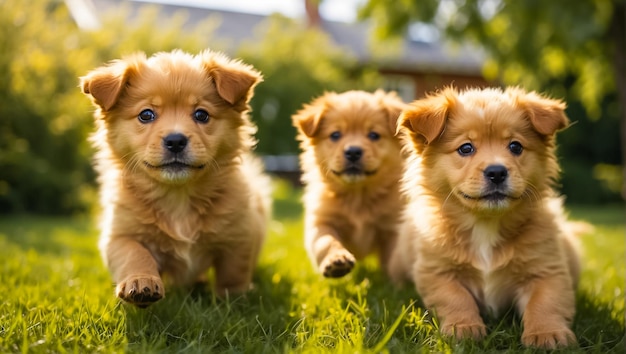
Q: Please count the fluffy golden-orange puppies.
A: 3